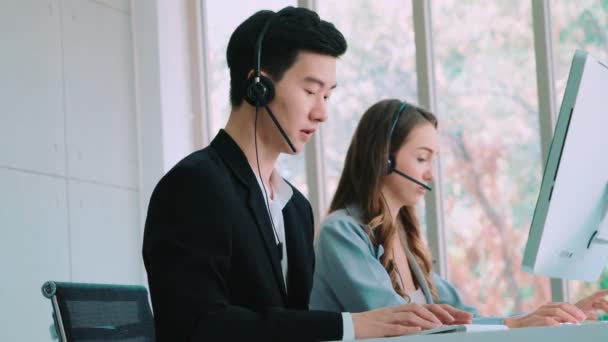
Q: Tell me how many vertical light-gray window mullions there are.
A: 3